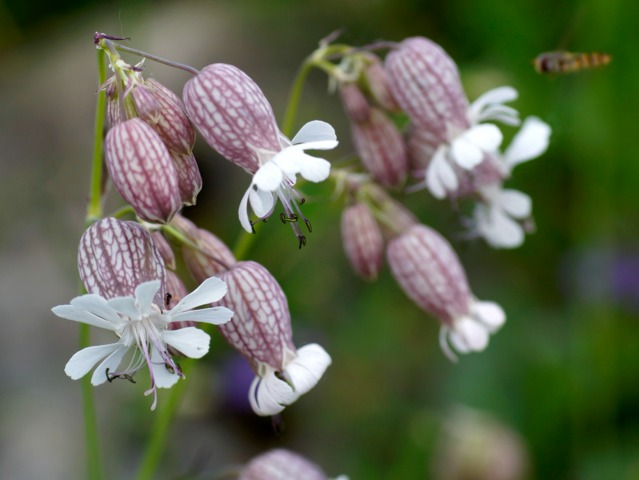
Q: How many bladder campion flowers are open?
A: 6